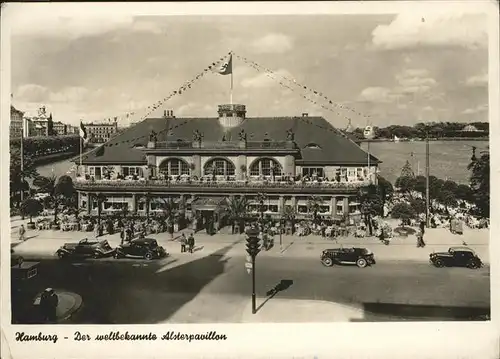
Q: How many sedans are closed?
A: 2